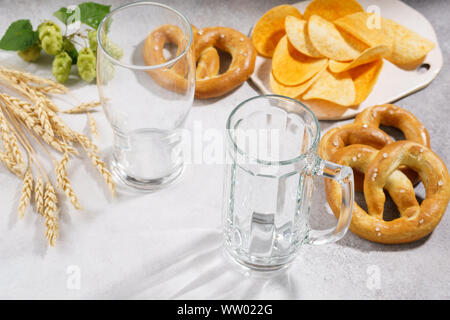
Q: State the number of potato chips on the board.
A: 11